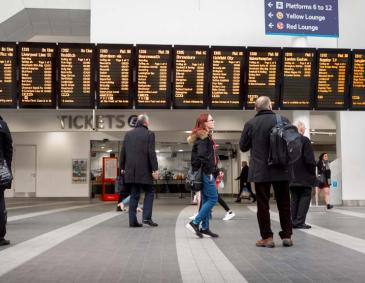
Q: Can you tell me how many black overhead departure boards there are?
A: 11